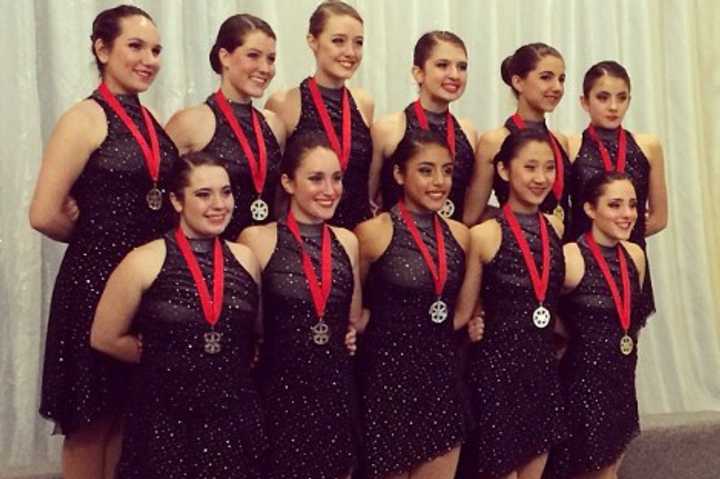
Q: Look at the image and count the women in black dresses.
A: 11